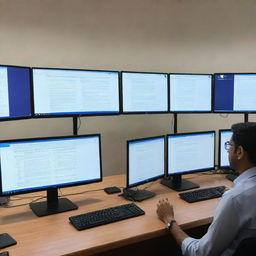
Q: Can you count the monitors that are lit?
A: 9